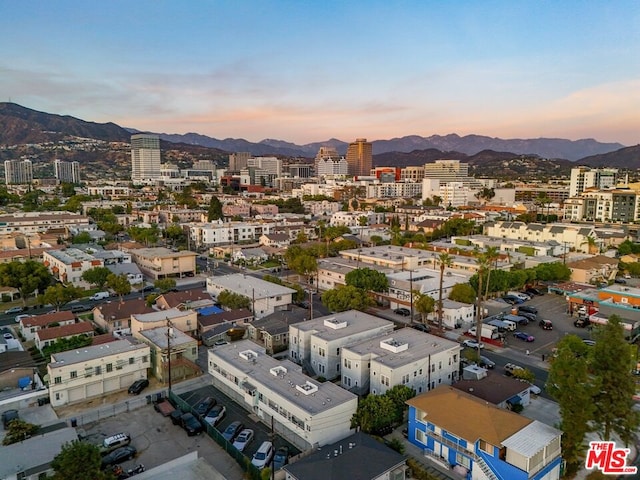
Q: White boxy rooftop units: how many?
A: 5